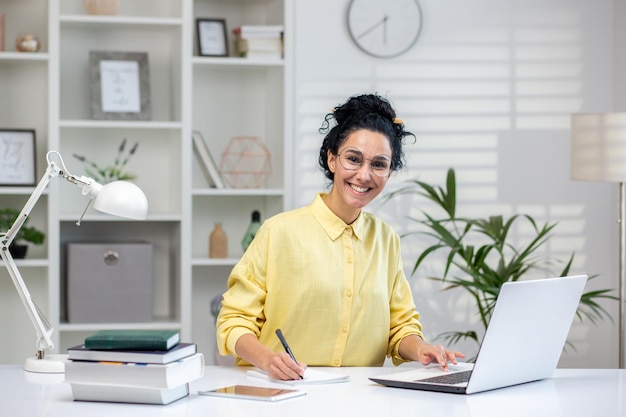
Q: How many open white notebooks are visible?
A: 1